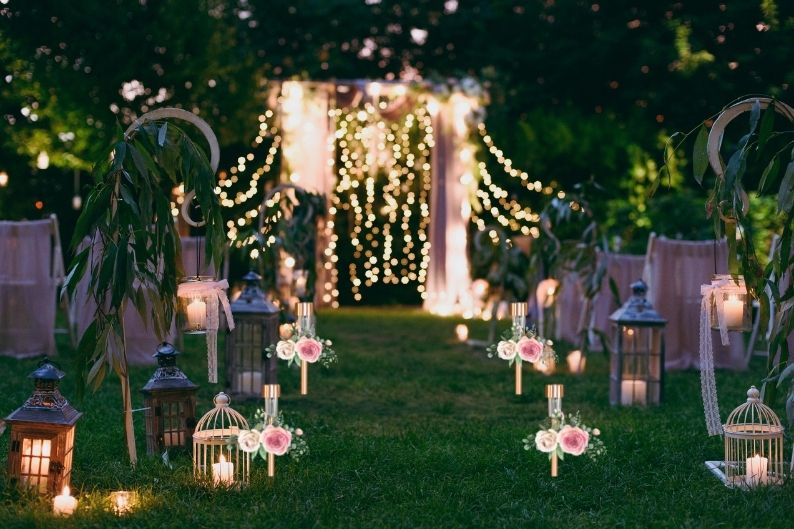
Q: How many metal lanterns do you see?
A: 4